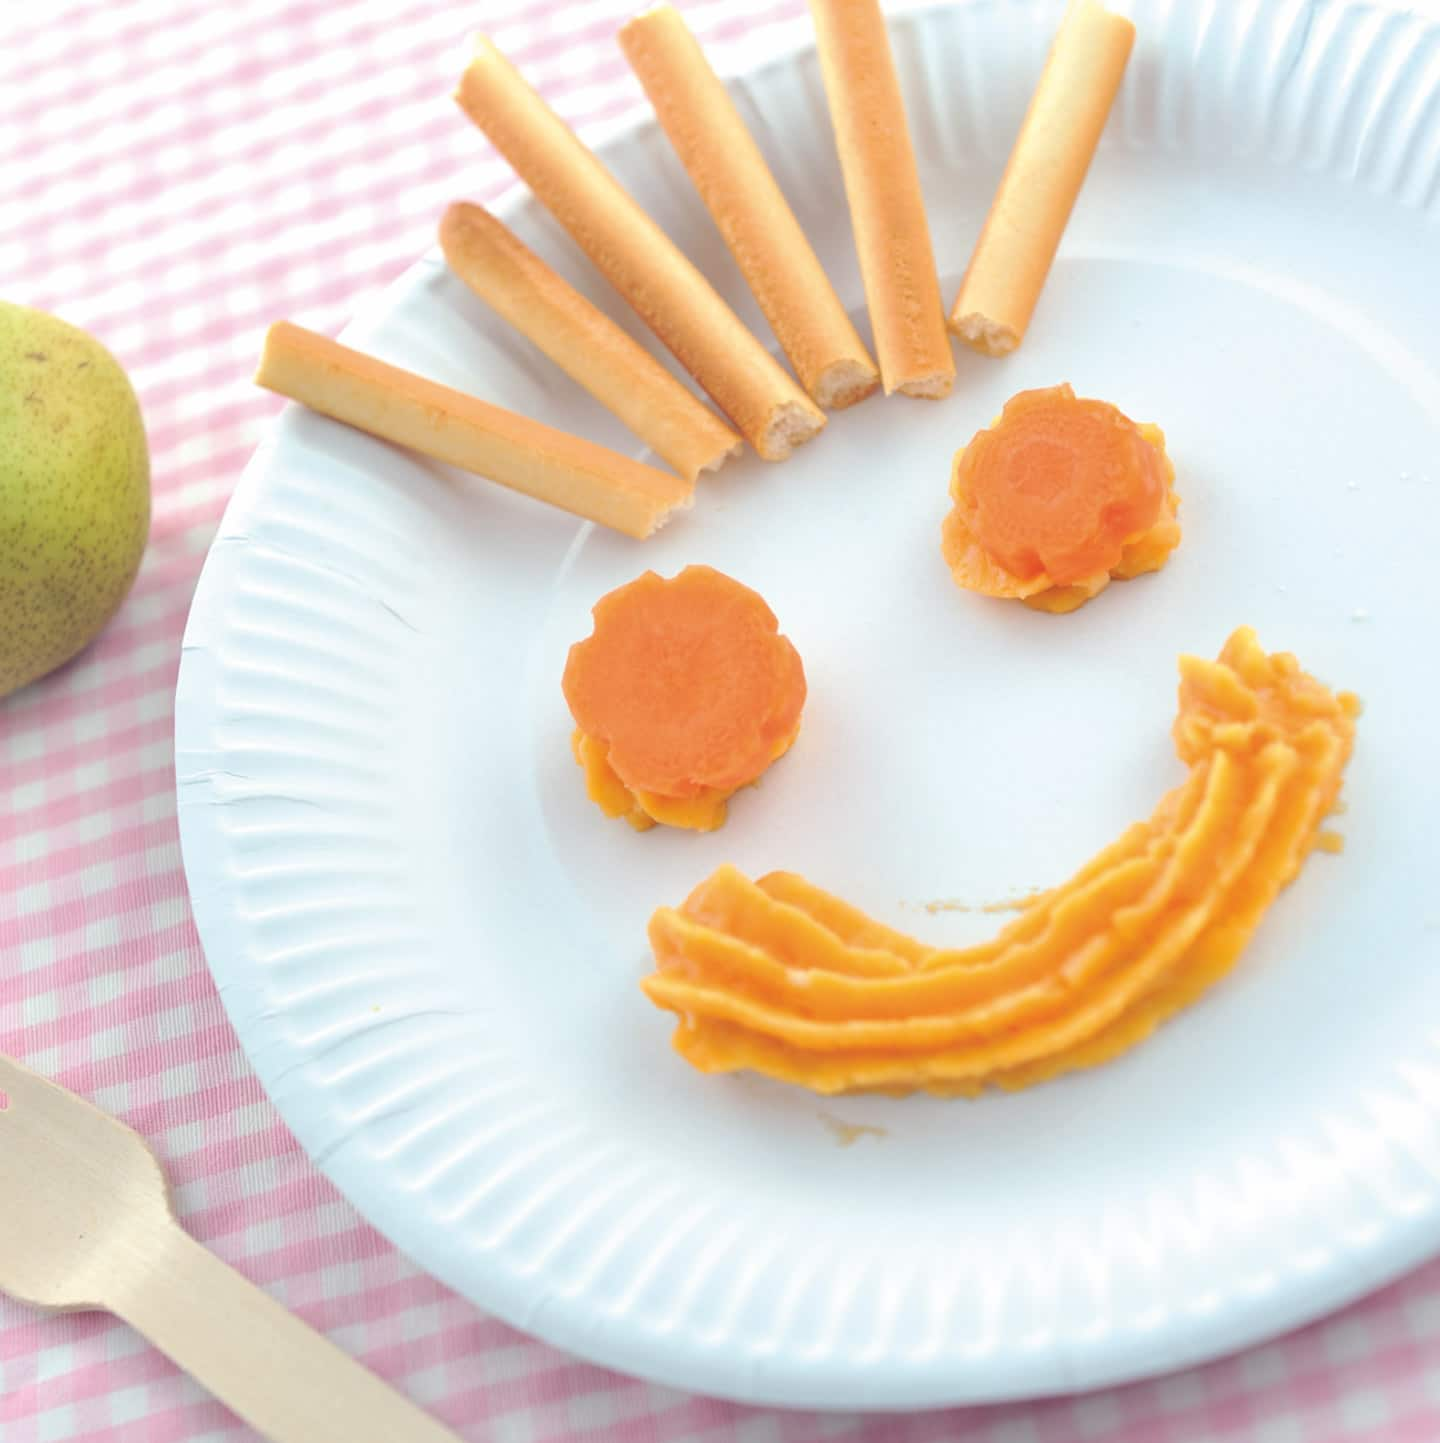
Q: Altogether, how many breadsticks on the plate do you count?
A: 6